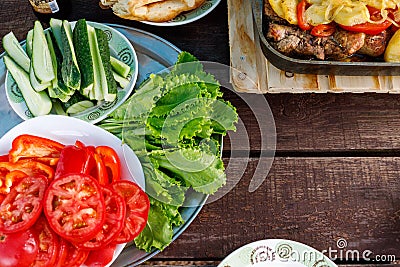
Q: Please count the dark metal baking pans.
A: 1